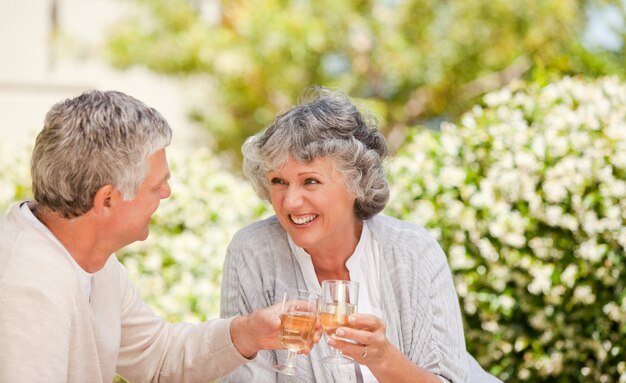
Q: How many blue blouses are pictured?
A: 0